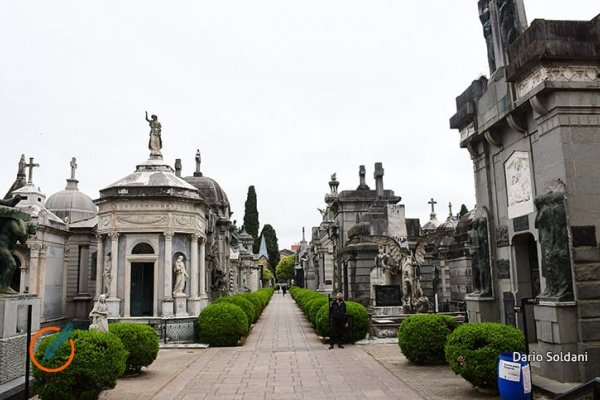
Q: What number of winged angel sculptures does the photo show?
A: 1